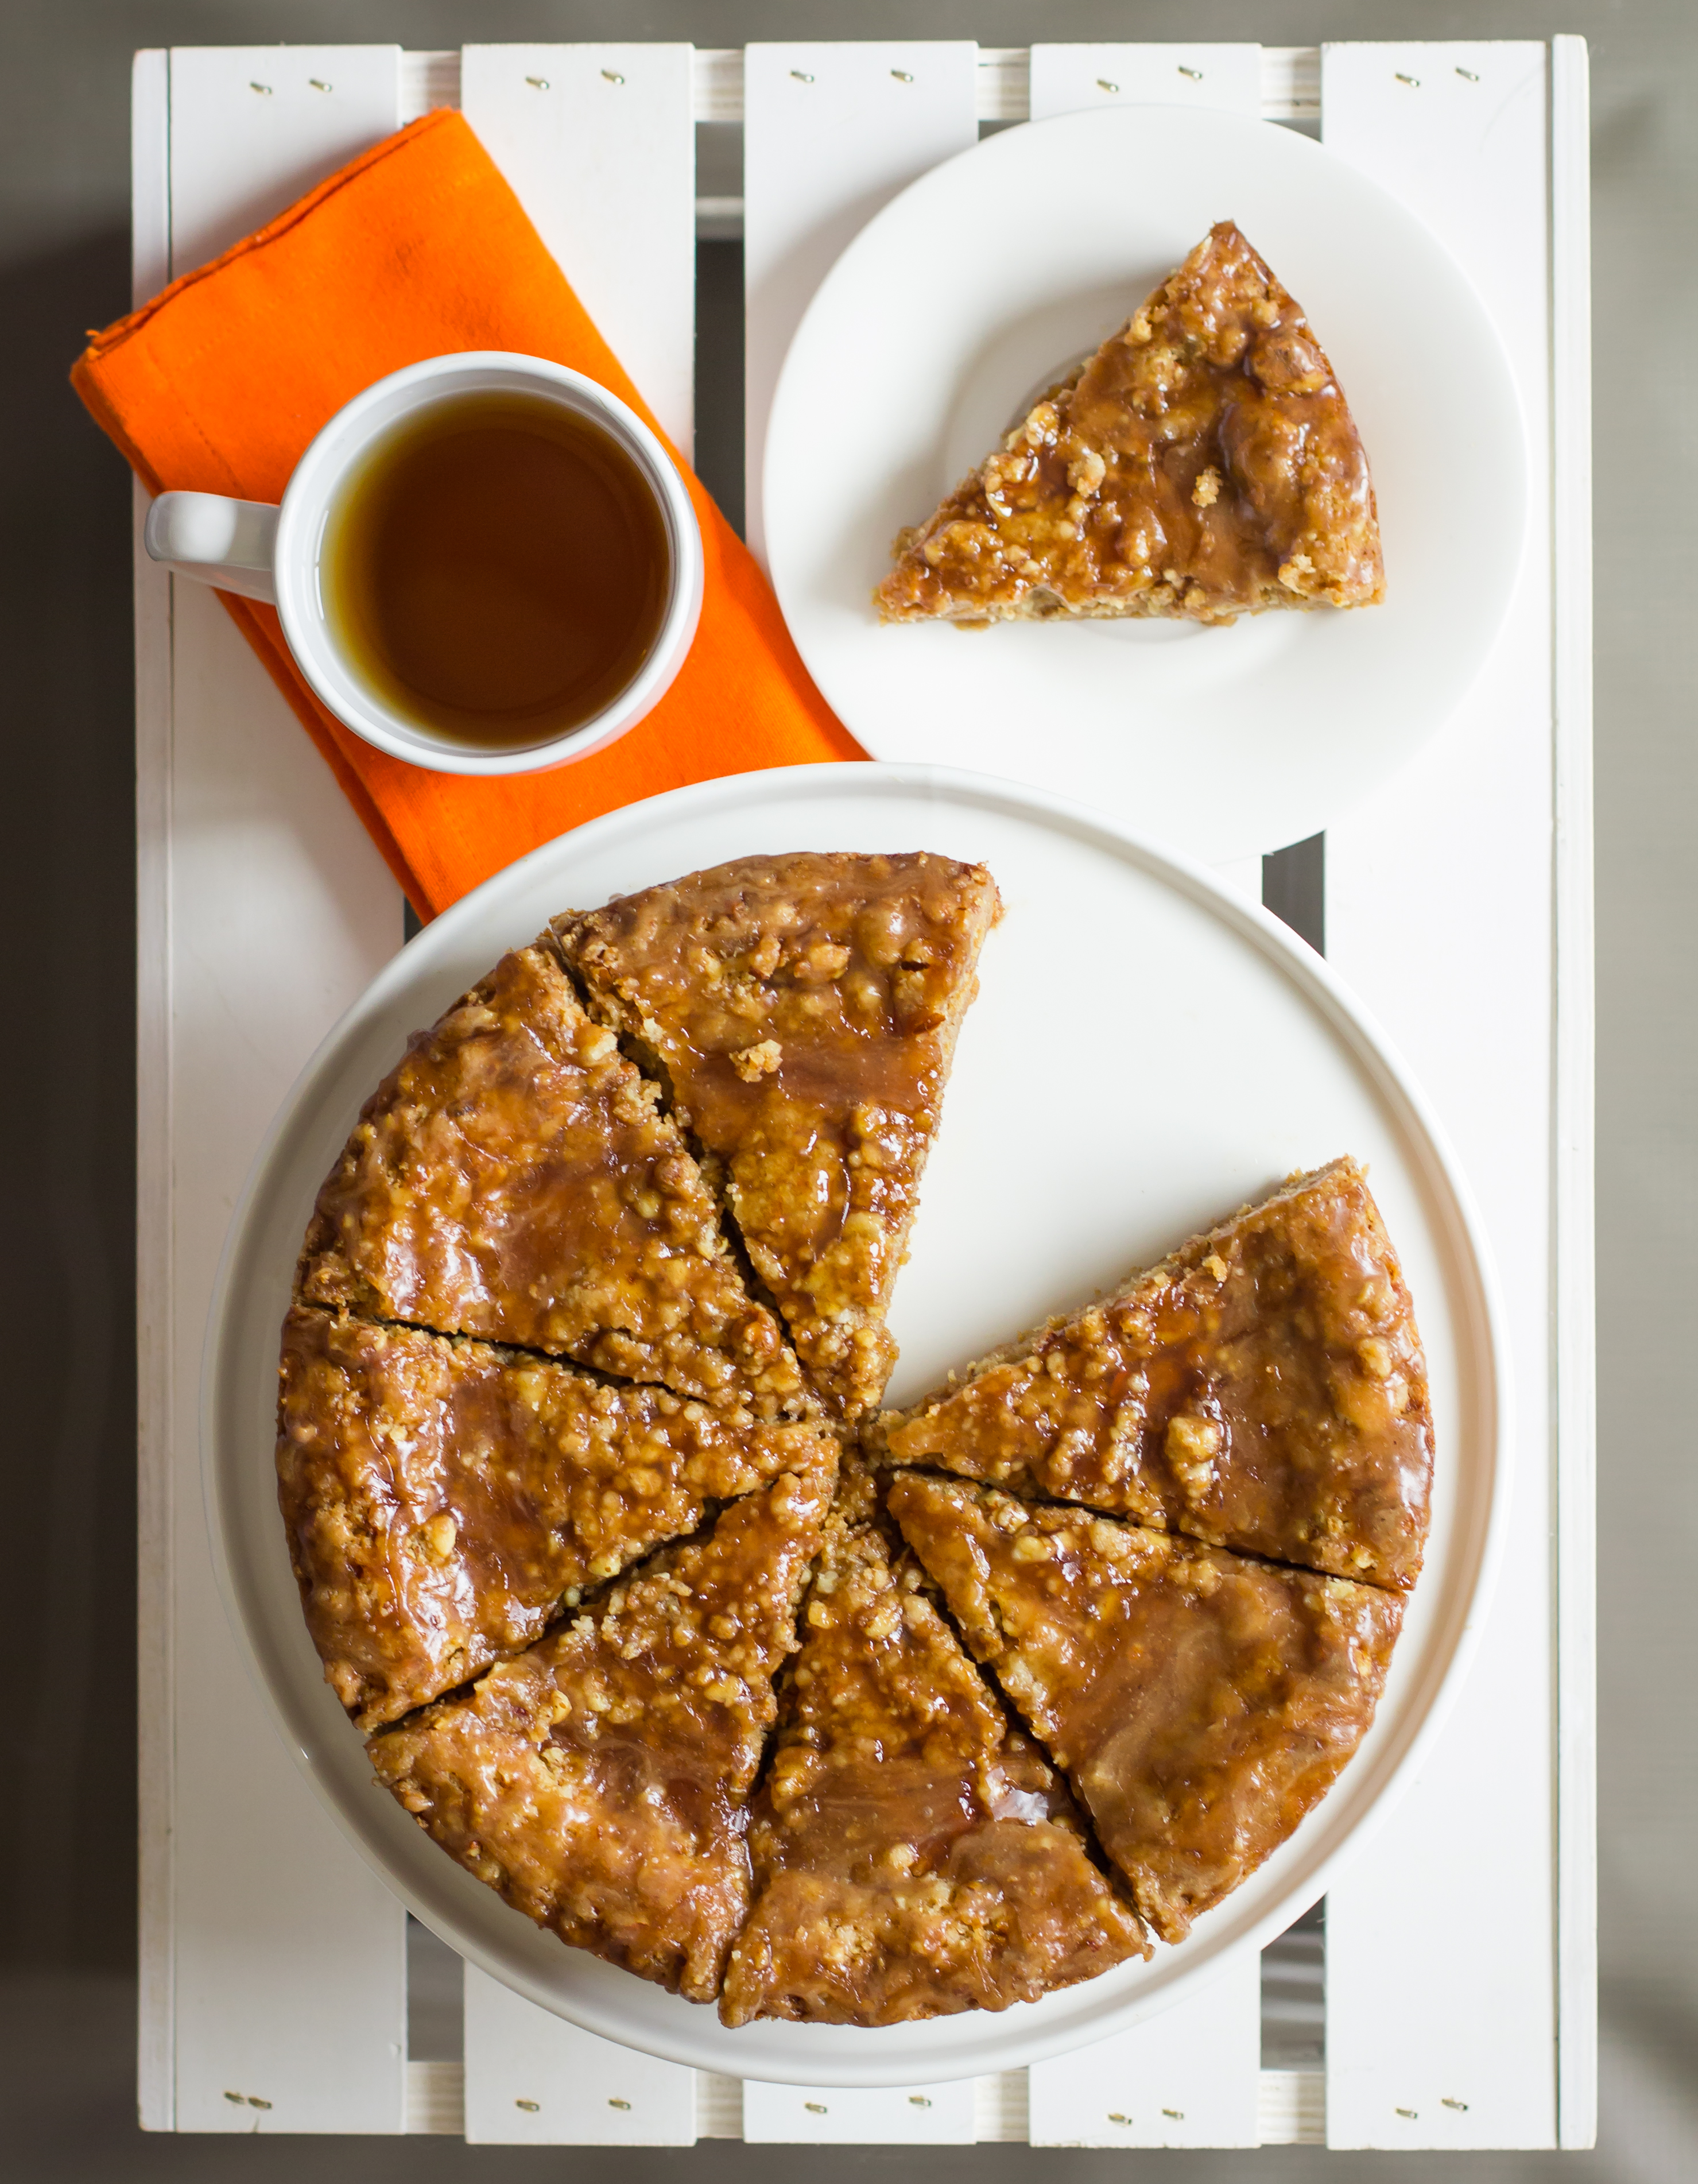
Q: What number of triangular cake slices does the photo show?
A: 8